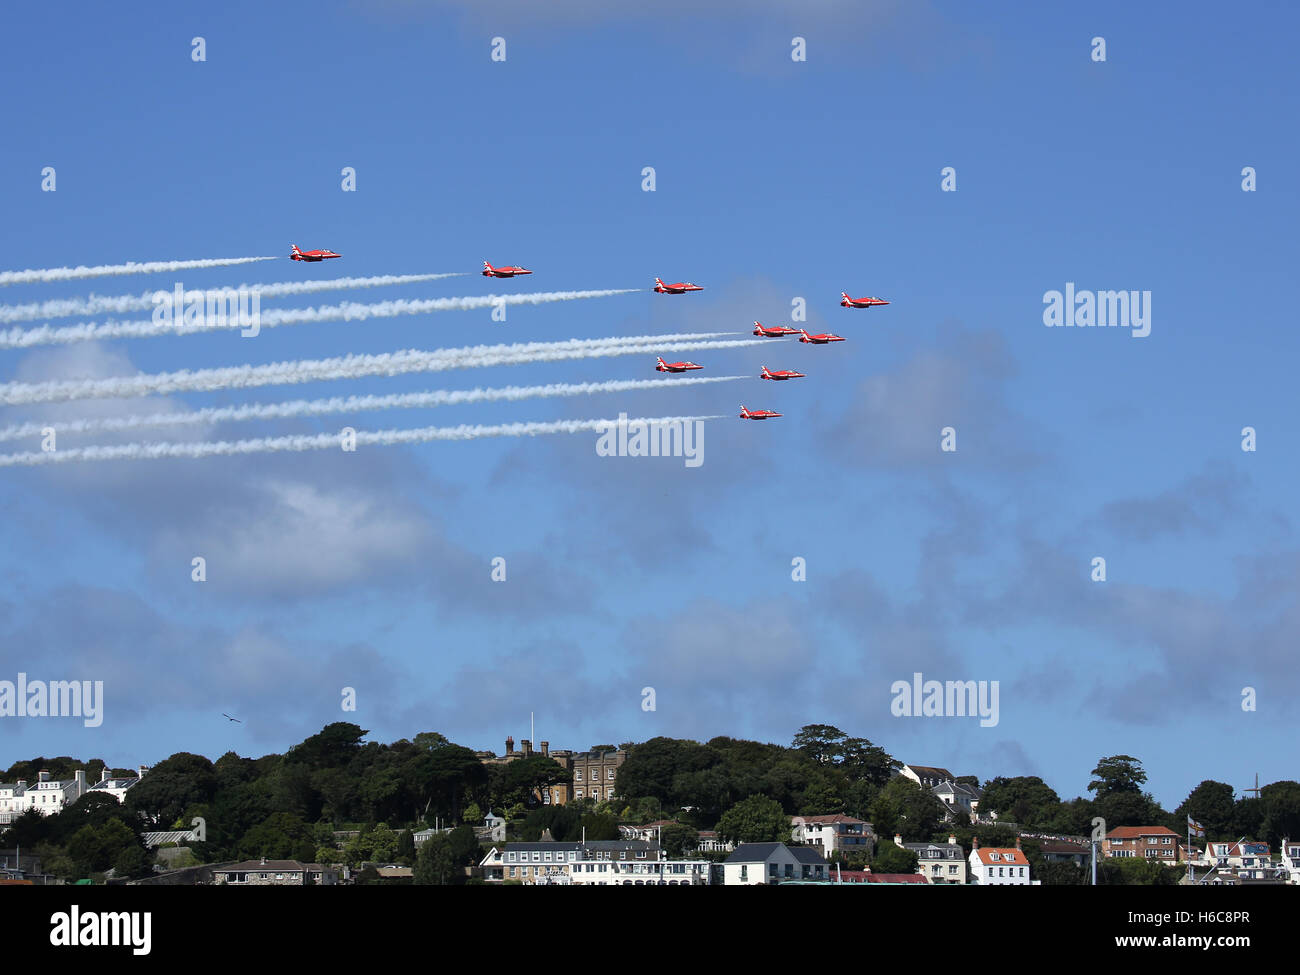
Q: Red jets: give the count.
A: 9